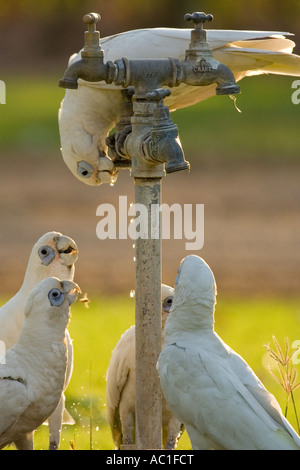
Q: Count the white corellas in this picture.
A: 5